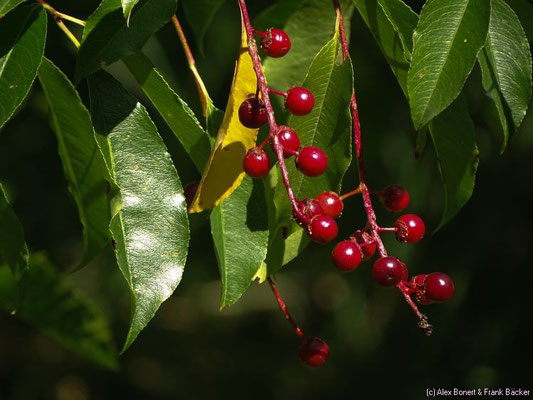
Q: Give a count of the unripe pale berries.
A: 0